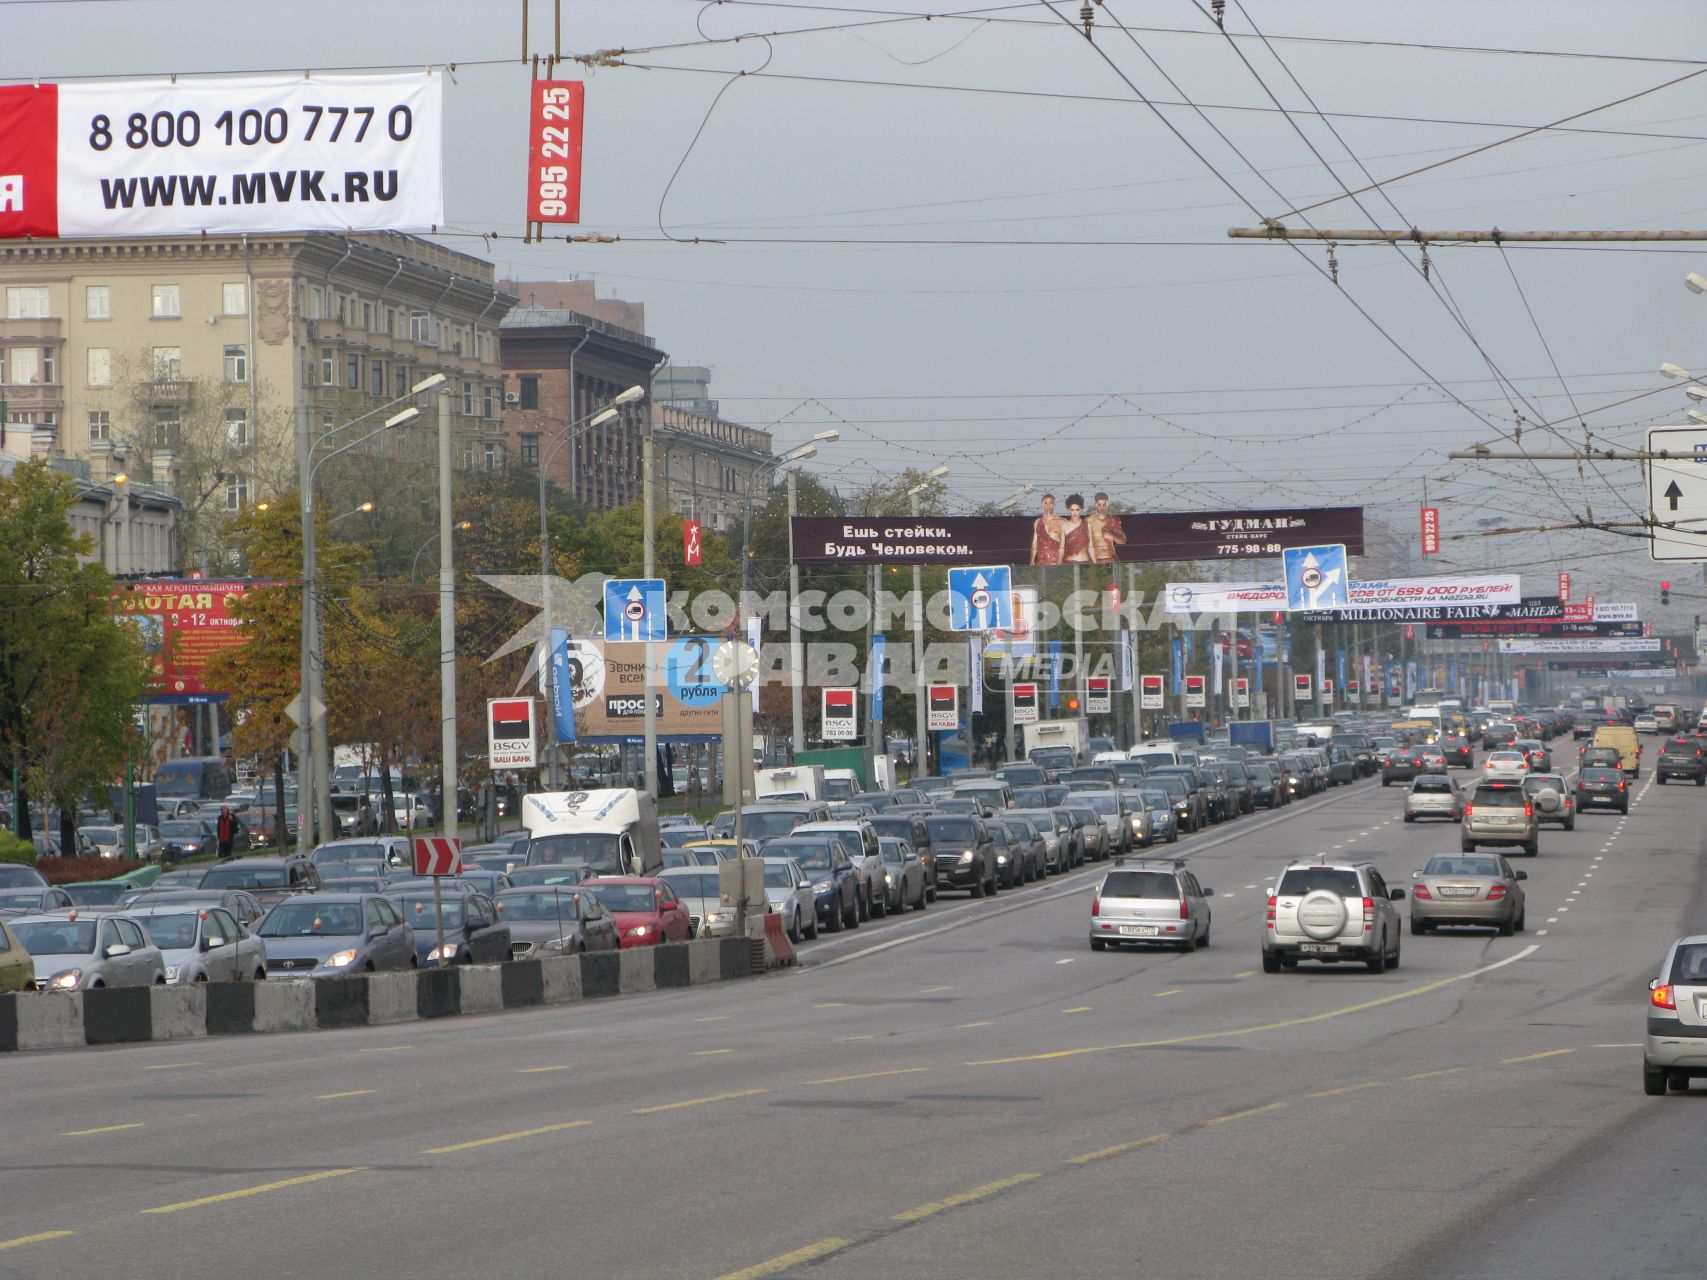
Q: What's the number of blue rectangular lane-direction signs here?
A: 3